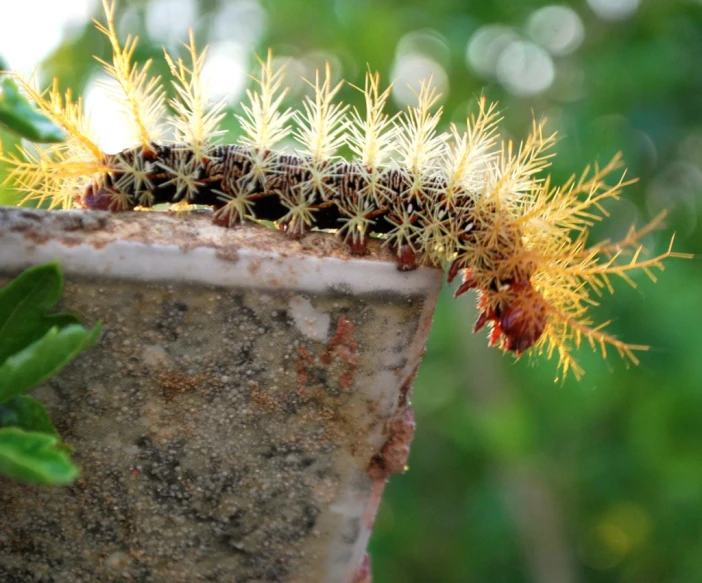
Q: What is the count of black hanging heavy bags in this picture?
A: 0